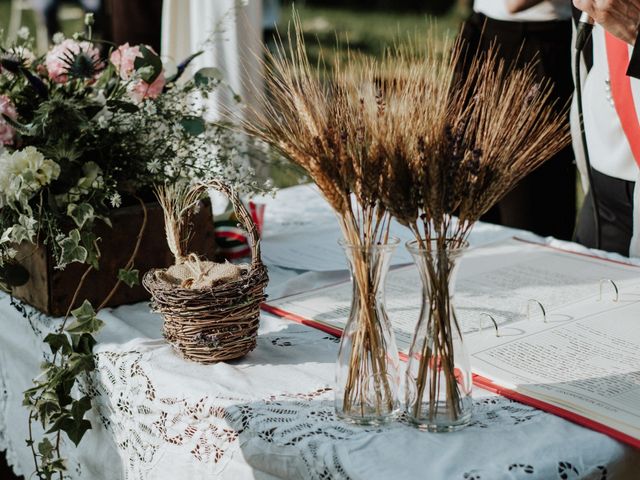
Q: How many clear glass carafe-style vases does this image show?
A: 2